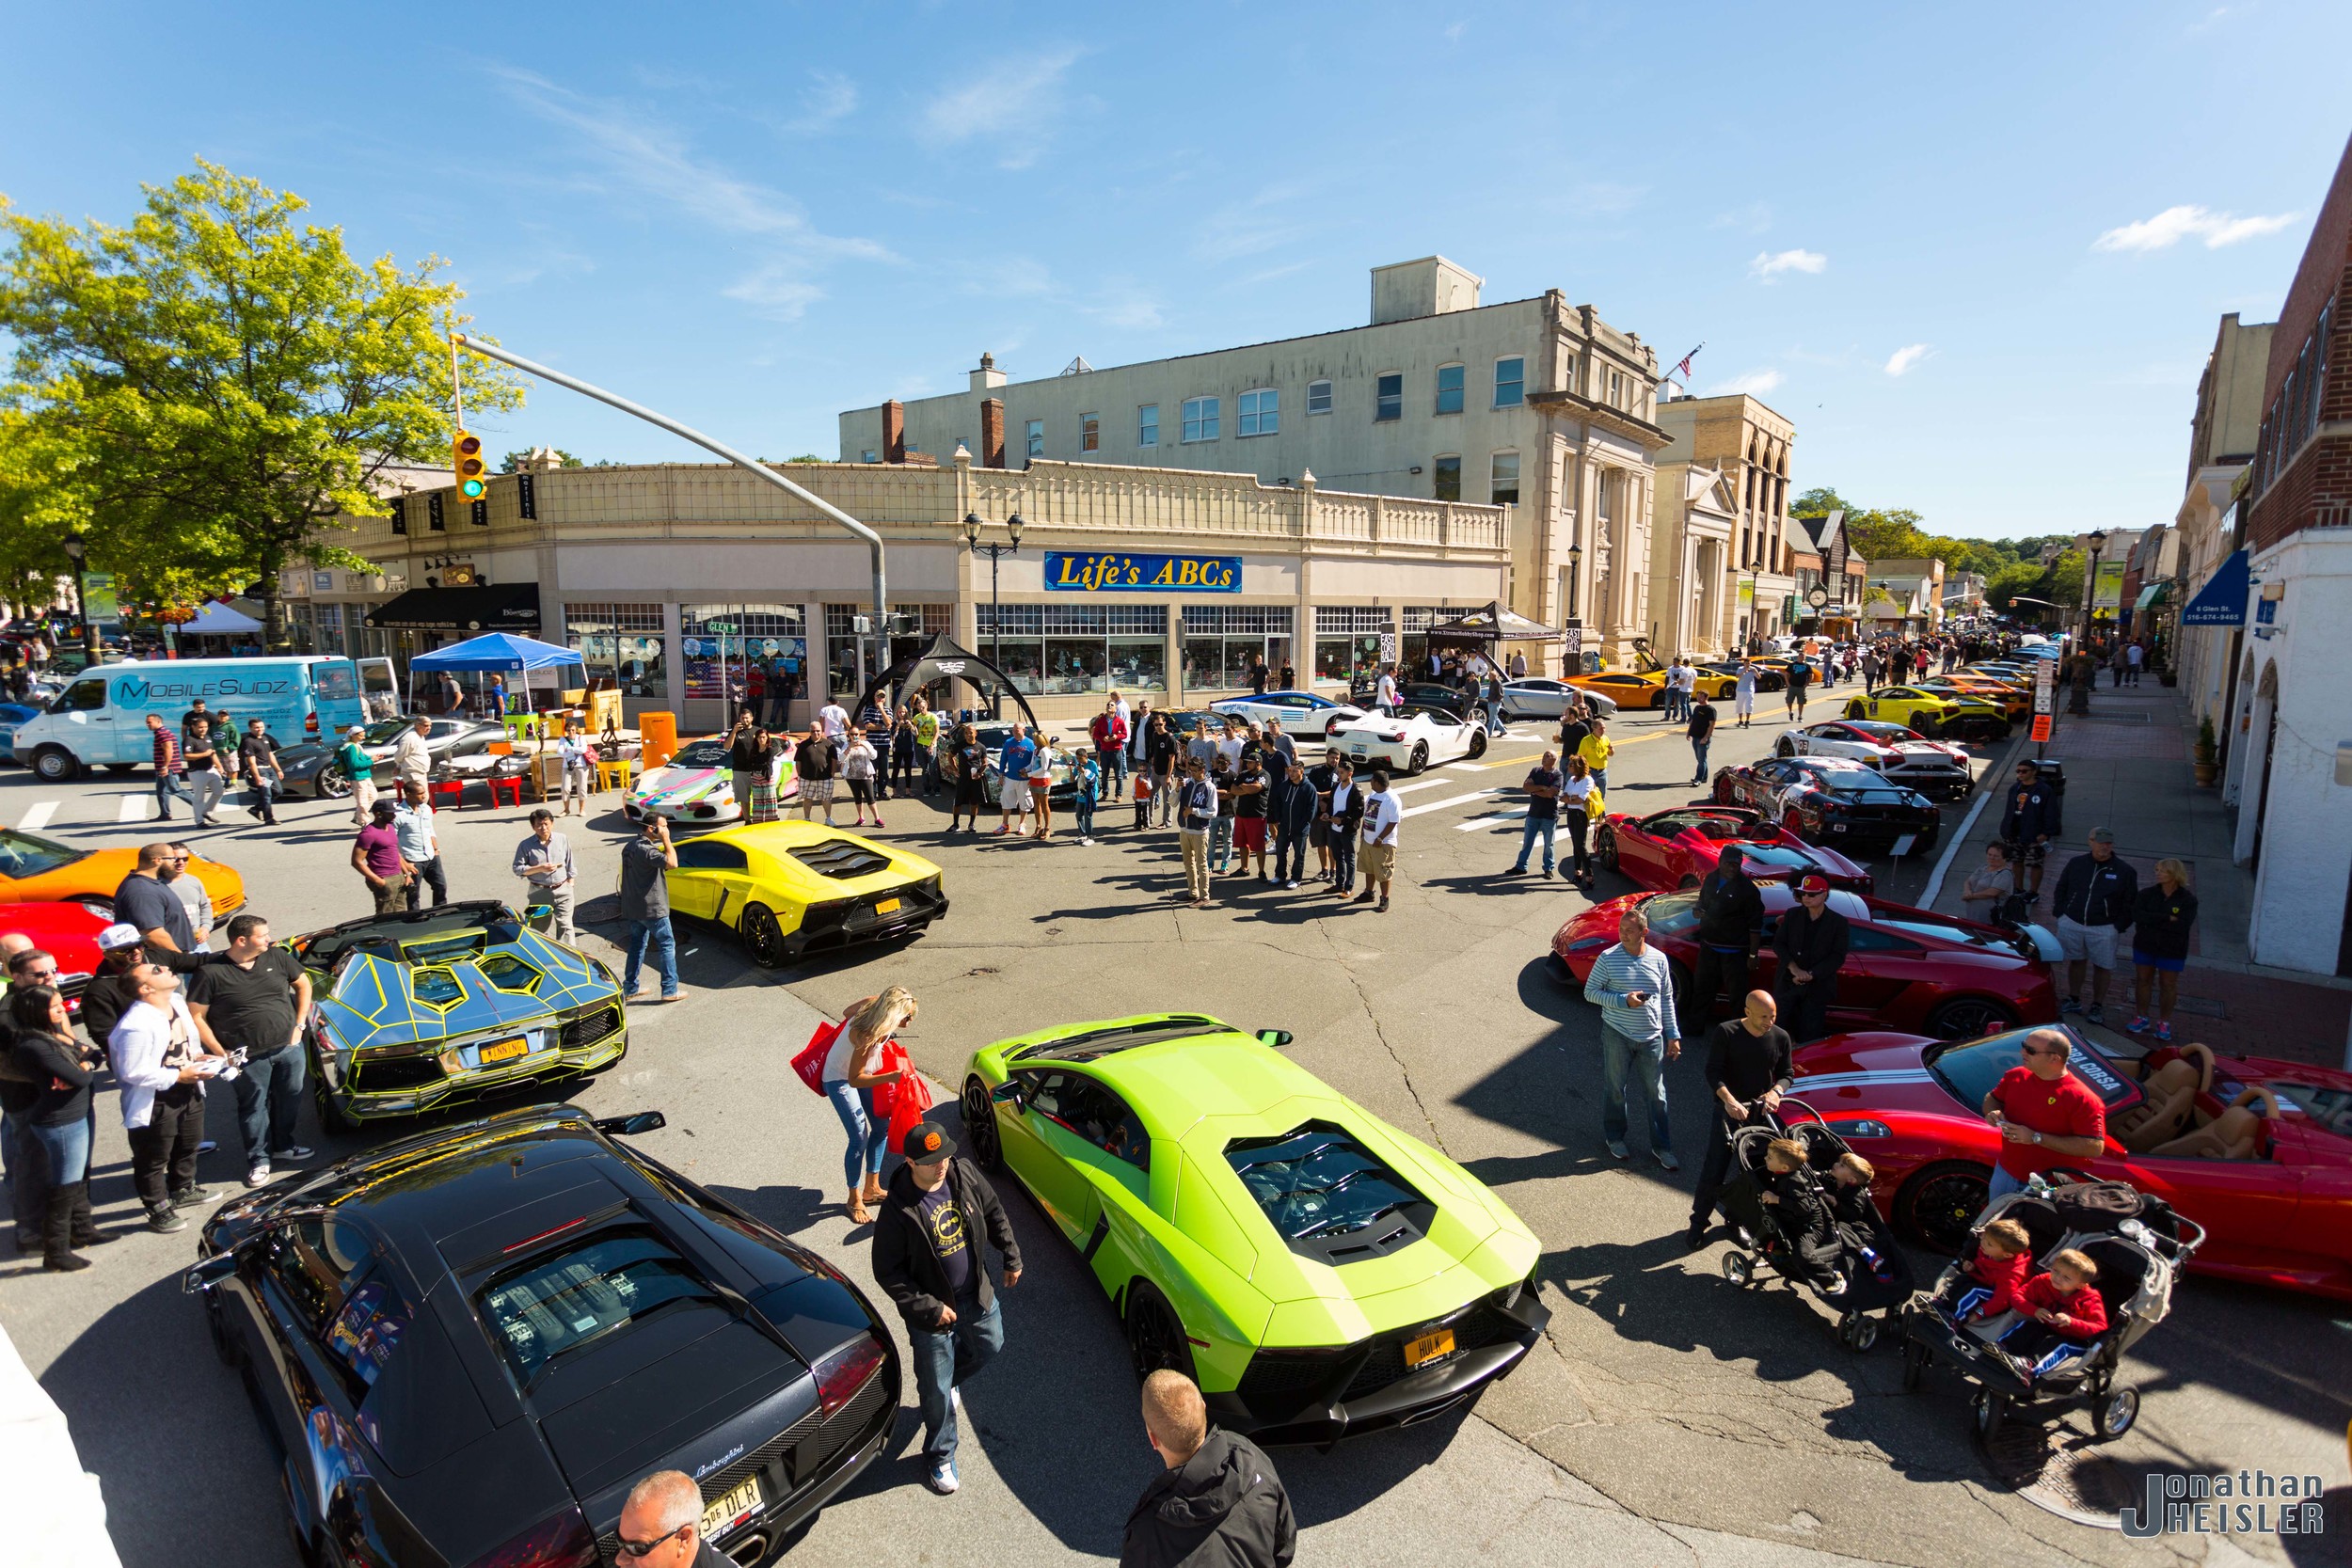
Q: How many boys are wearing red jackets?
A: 2